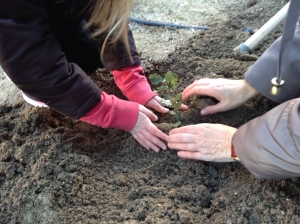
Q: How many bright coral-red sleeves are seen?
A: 2